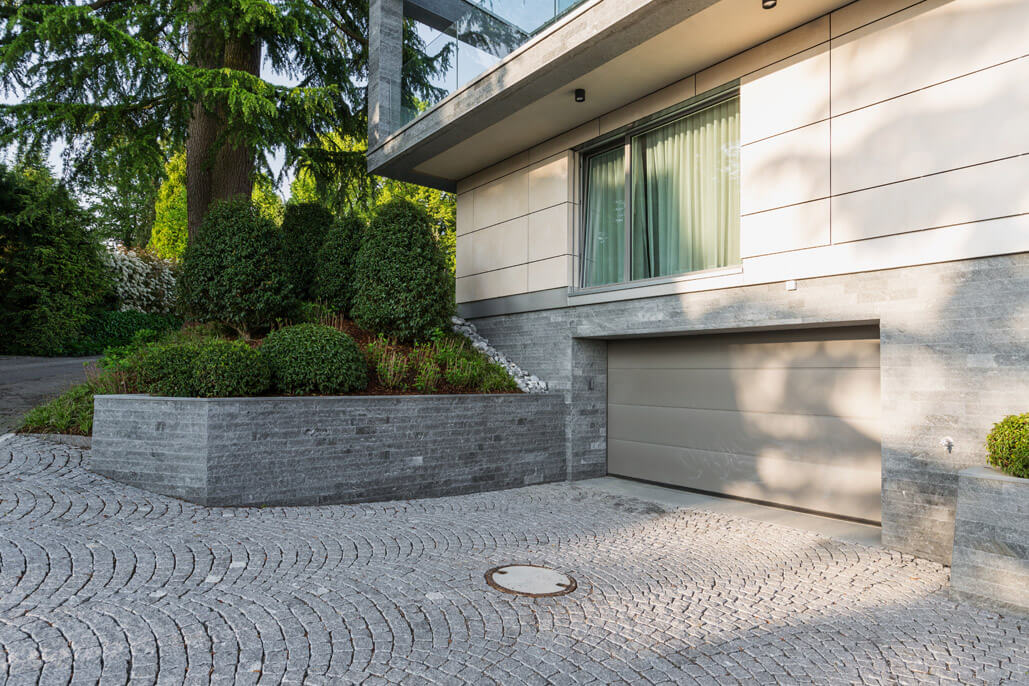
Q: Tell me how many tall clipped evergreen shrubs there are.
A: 4